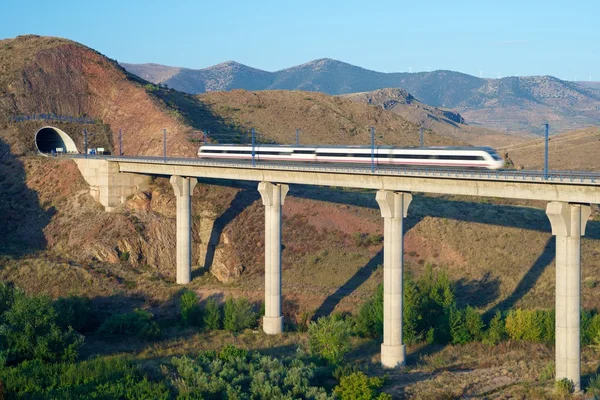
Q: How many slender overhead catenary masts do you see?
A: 9